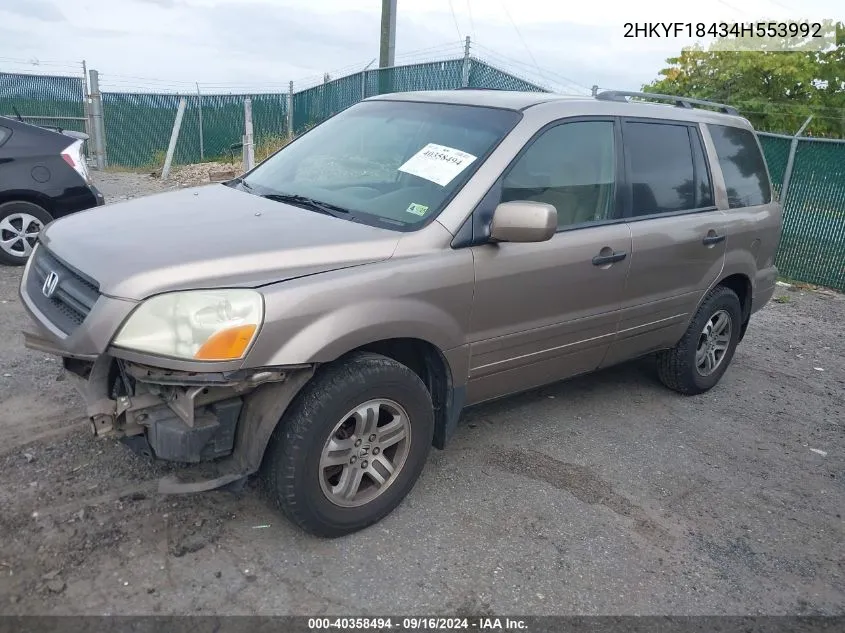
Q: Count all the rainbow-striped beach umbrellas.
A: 0